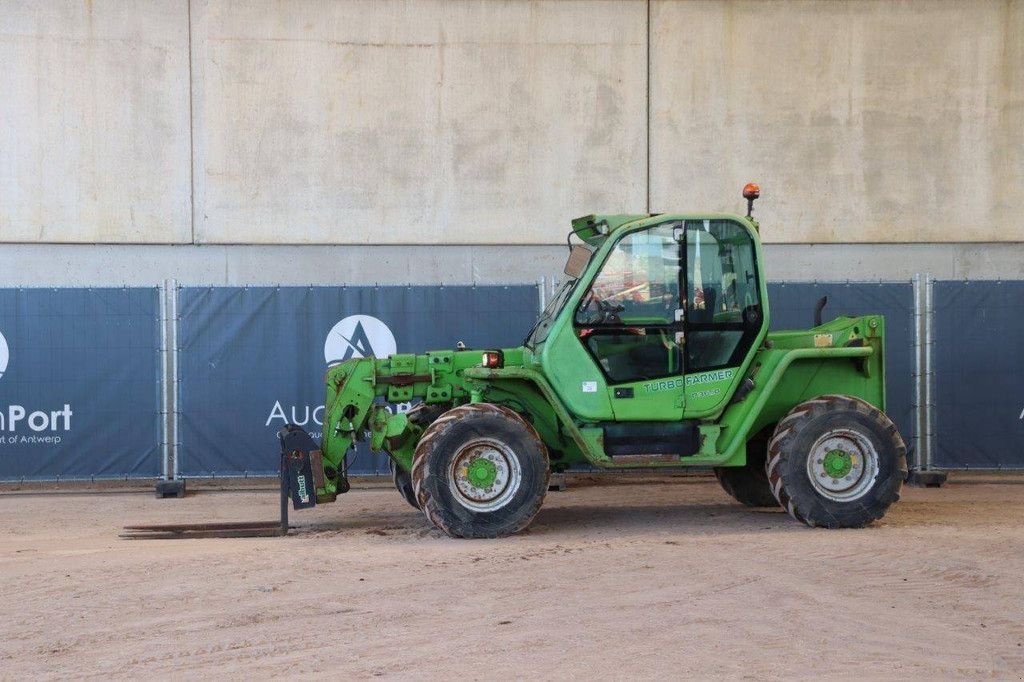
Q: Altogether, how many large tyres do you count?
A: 4